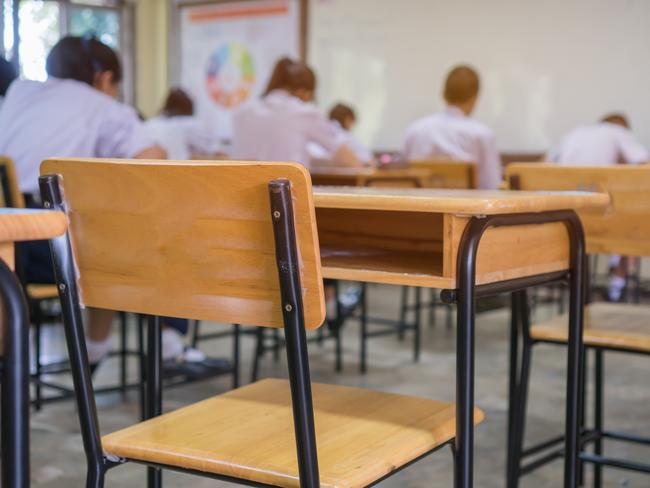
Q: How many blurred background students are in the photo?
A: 7